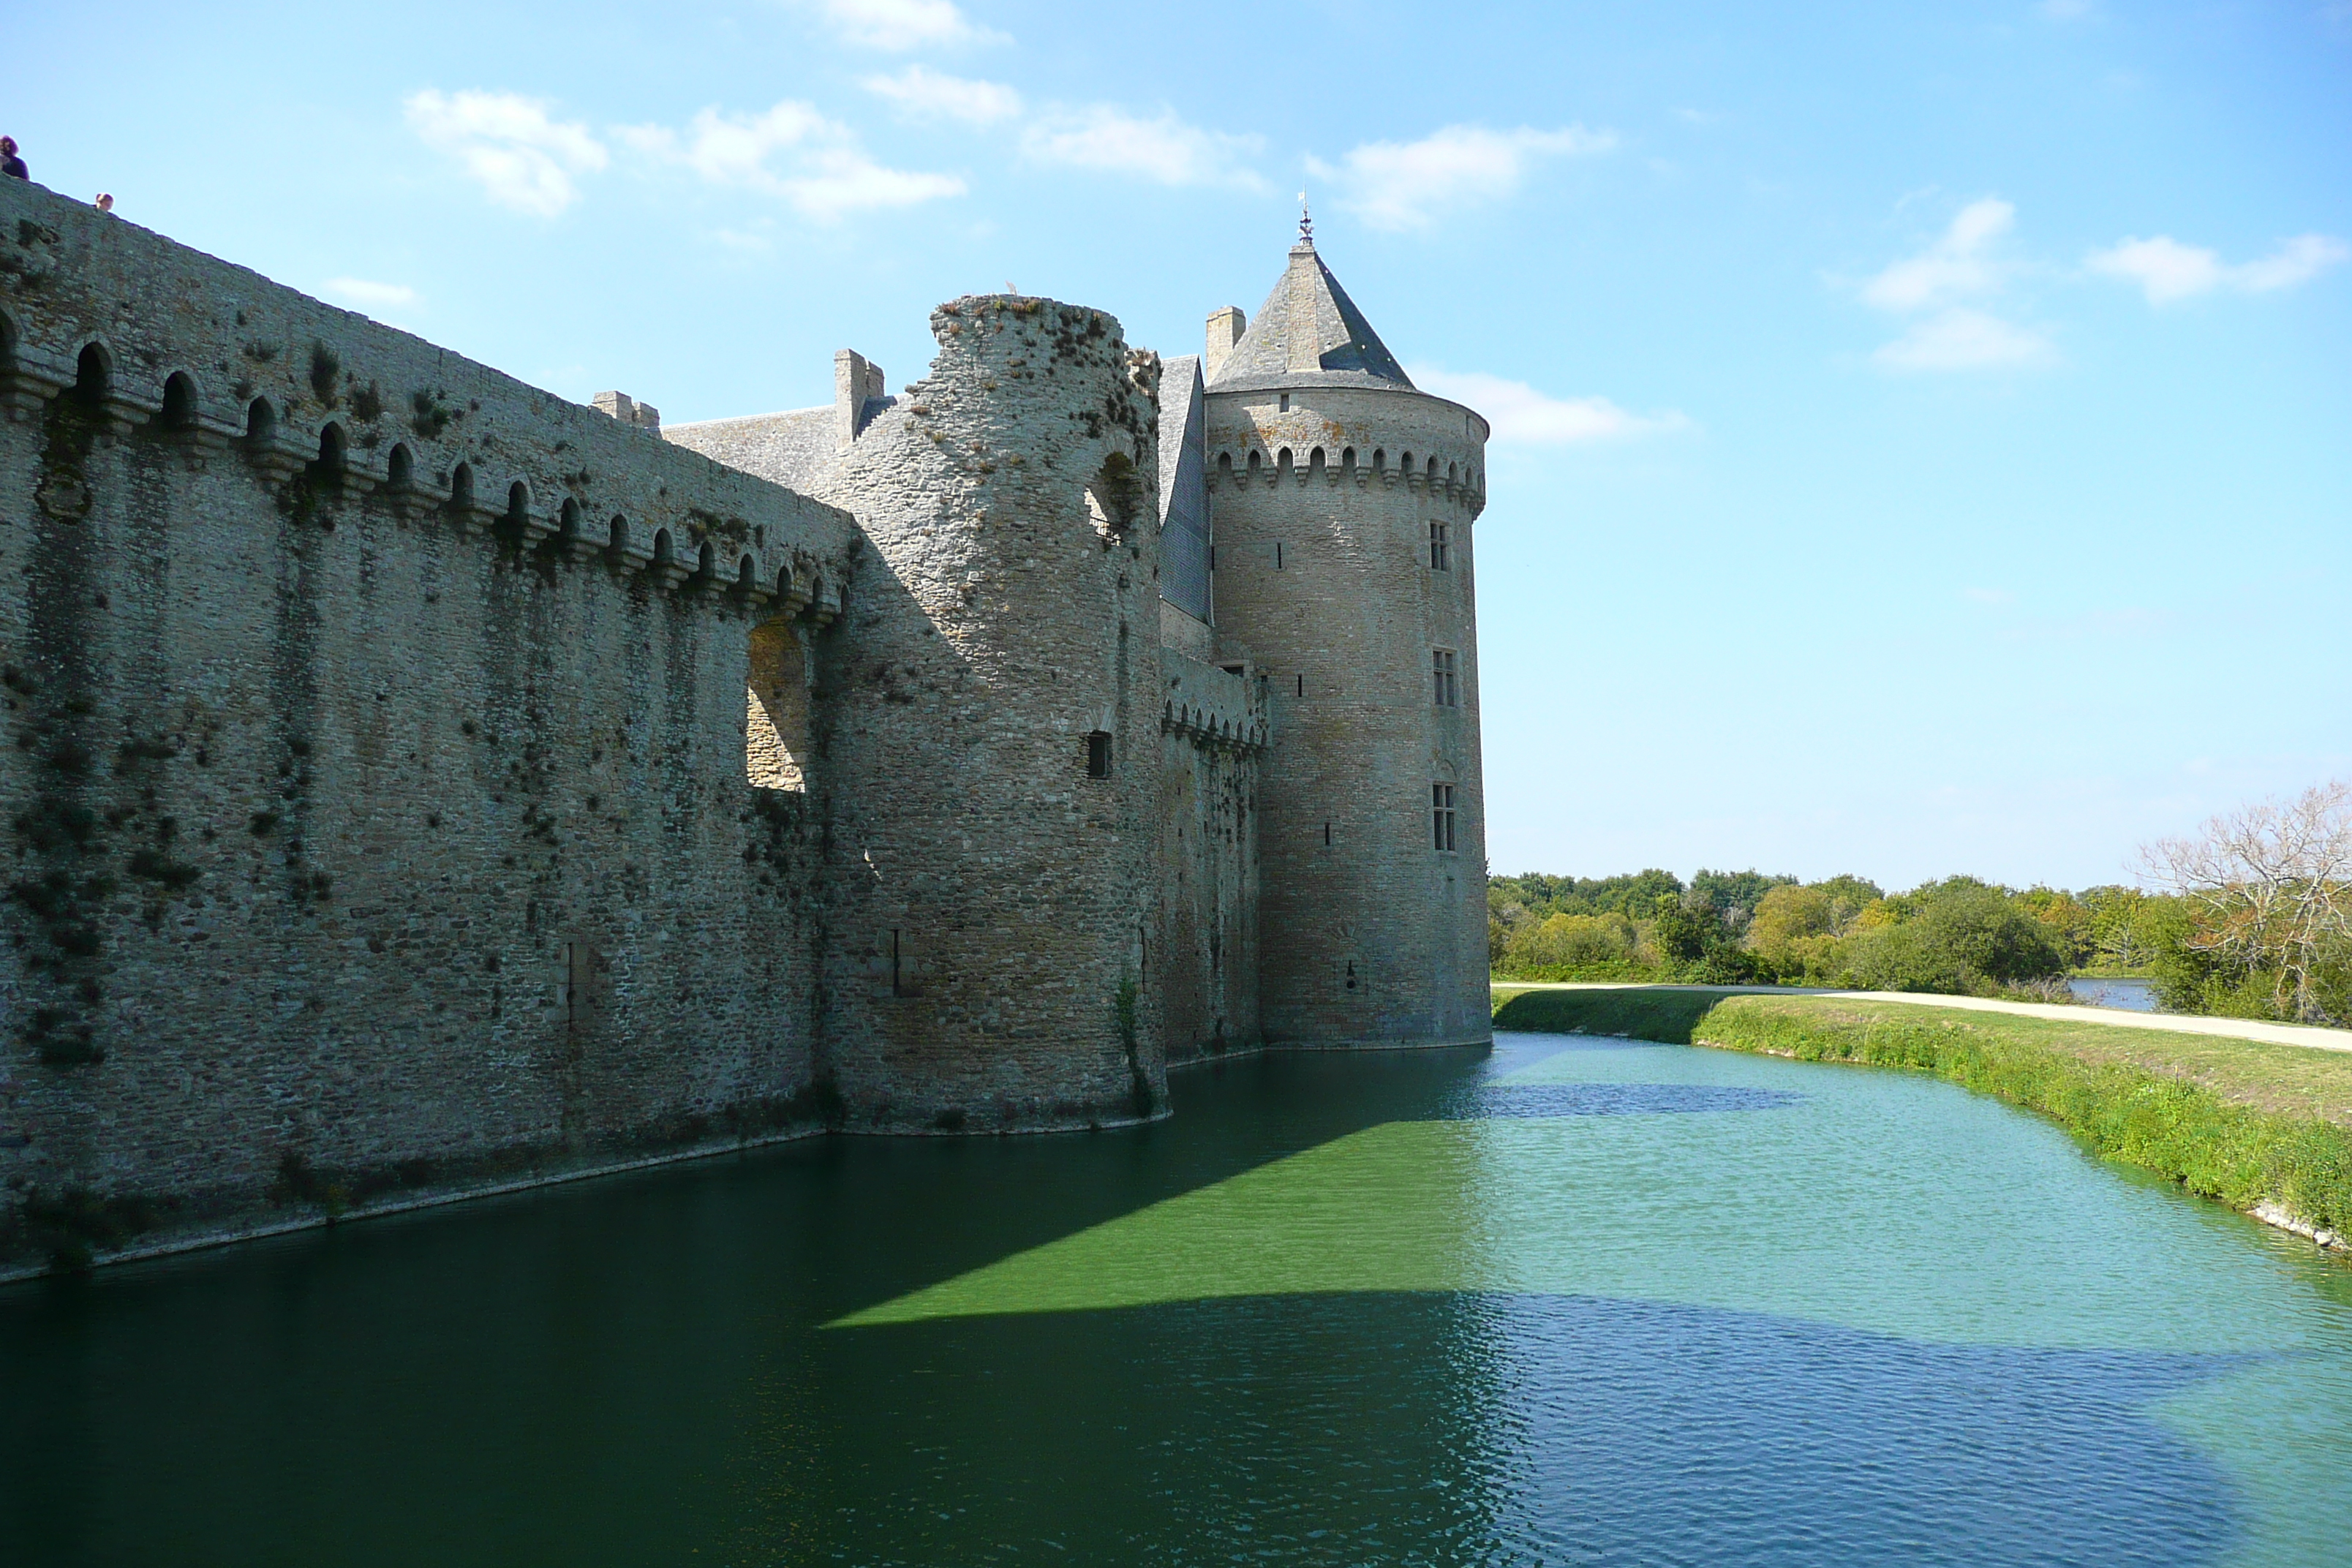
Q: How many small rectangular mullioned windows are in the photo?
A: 3